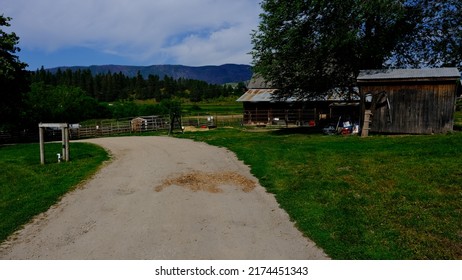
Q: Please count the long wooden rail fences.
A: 1